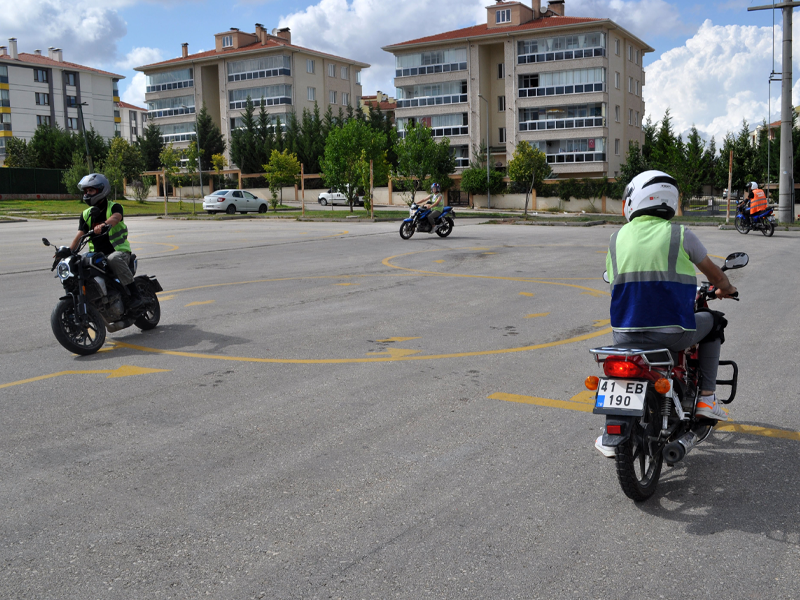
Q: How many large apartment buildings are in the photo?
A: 3